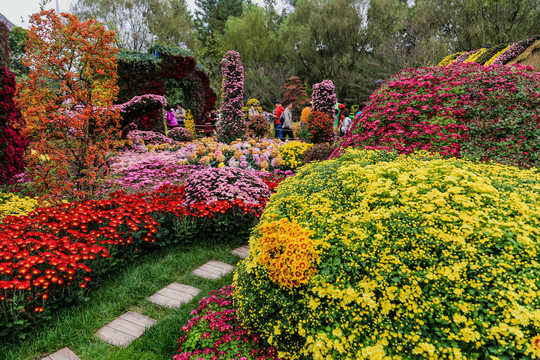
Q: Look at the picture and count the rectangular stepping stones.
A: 5